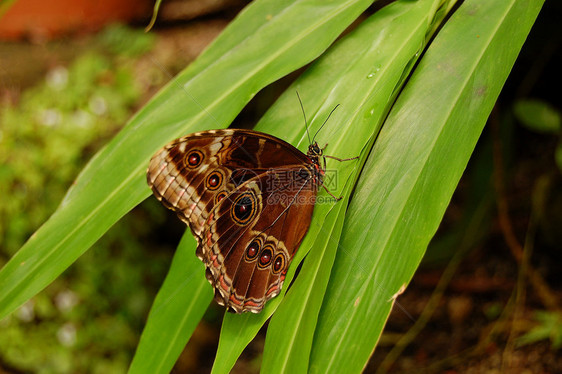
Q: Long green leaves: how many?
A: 5